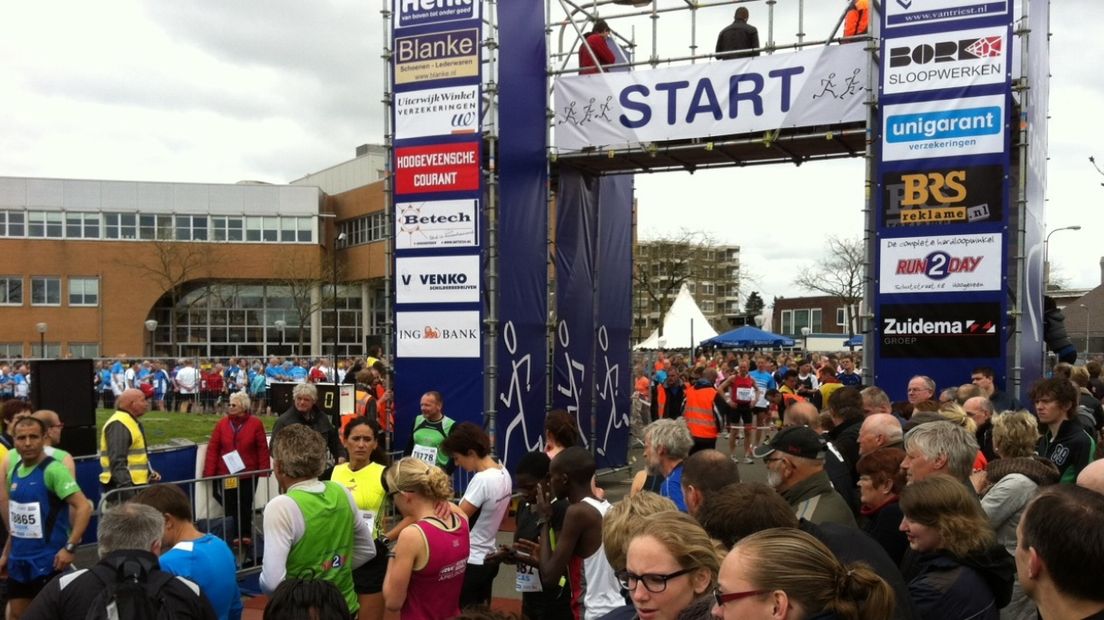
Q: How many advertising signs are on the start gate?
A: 13